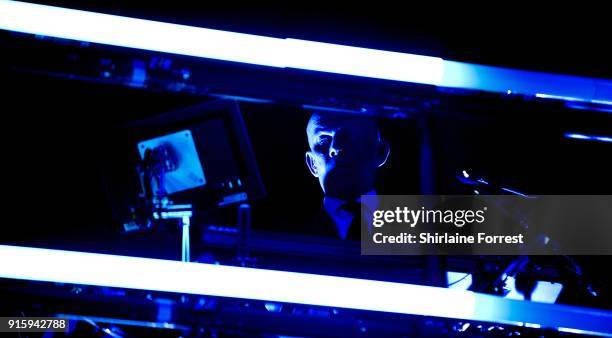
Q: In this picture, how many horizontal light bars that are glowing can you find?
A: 2